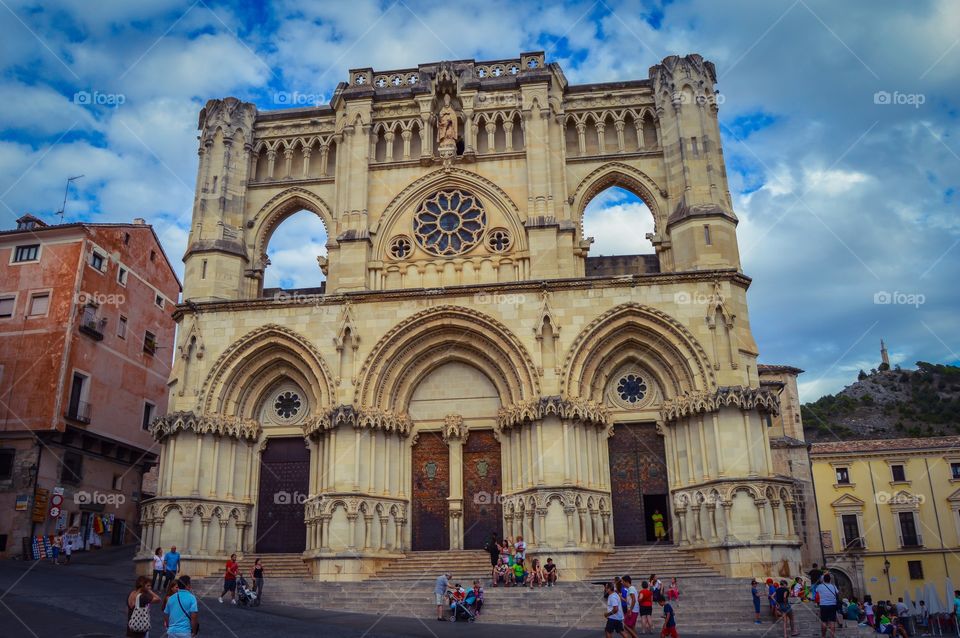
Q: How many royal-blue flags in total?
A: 0